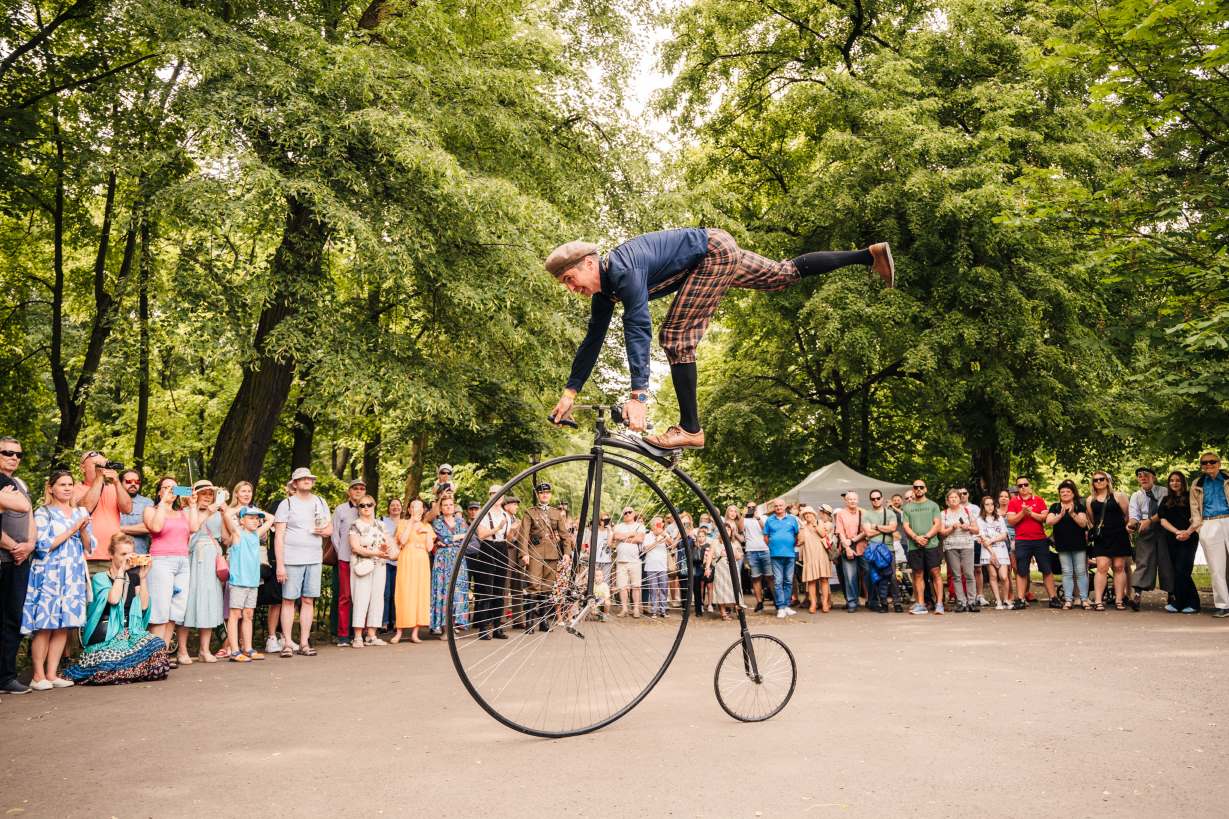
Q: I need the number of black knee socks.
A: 2